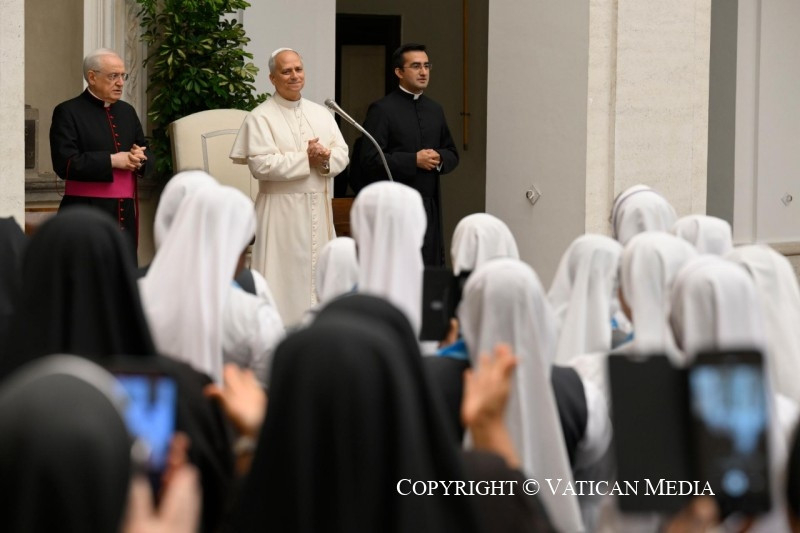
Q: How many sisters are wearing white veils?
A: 12